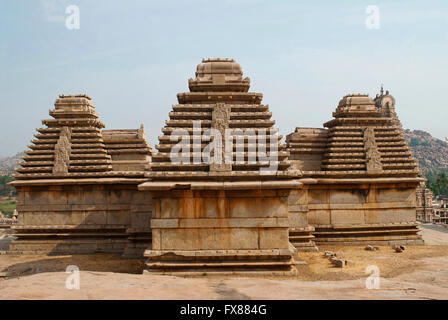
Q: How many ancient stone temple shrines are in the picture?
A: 3